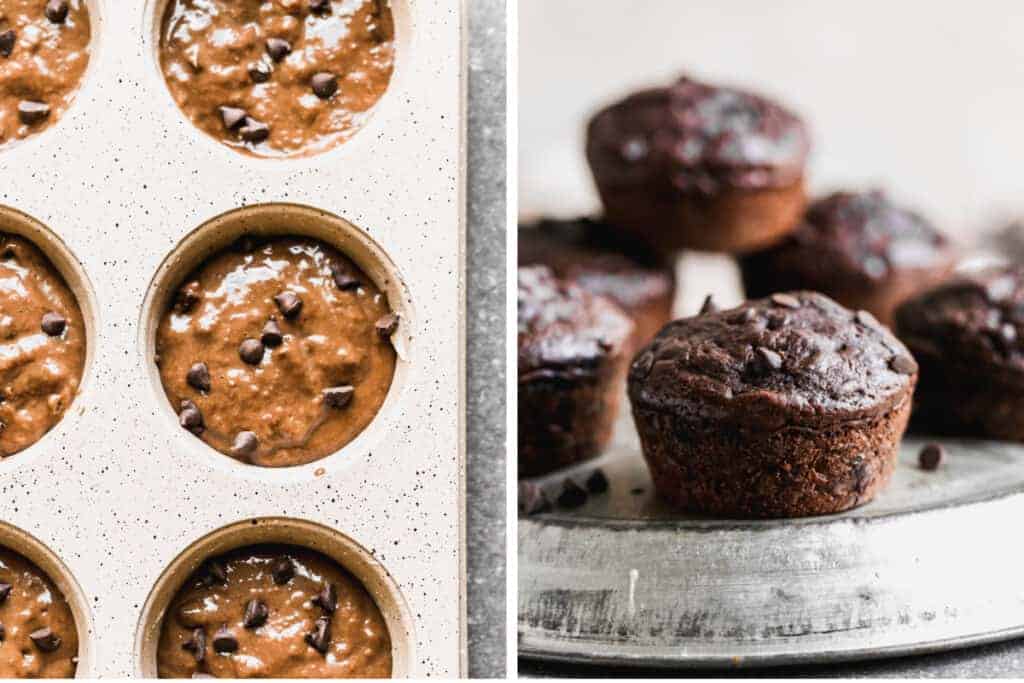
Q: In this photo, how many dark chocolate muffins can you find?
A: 6